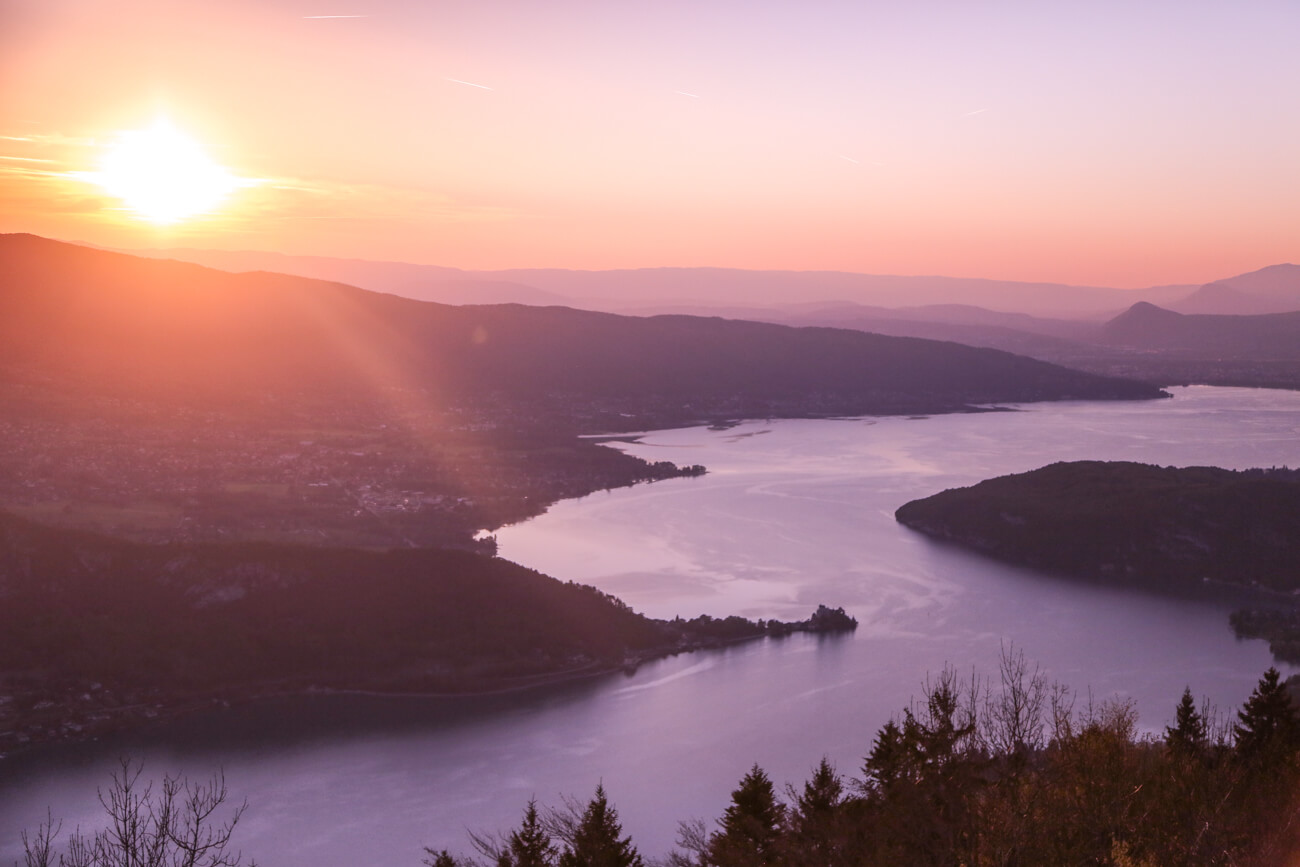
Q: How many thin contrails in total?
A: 5